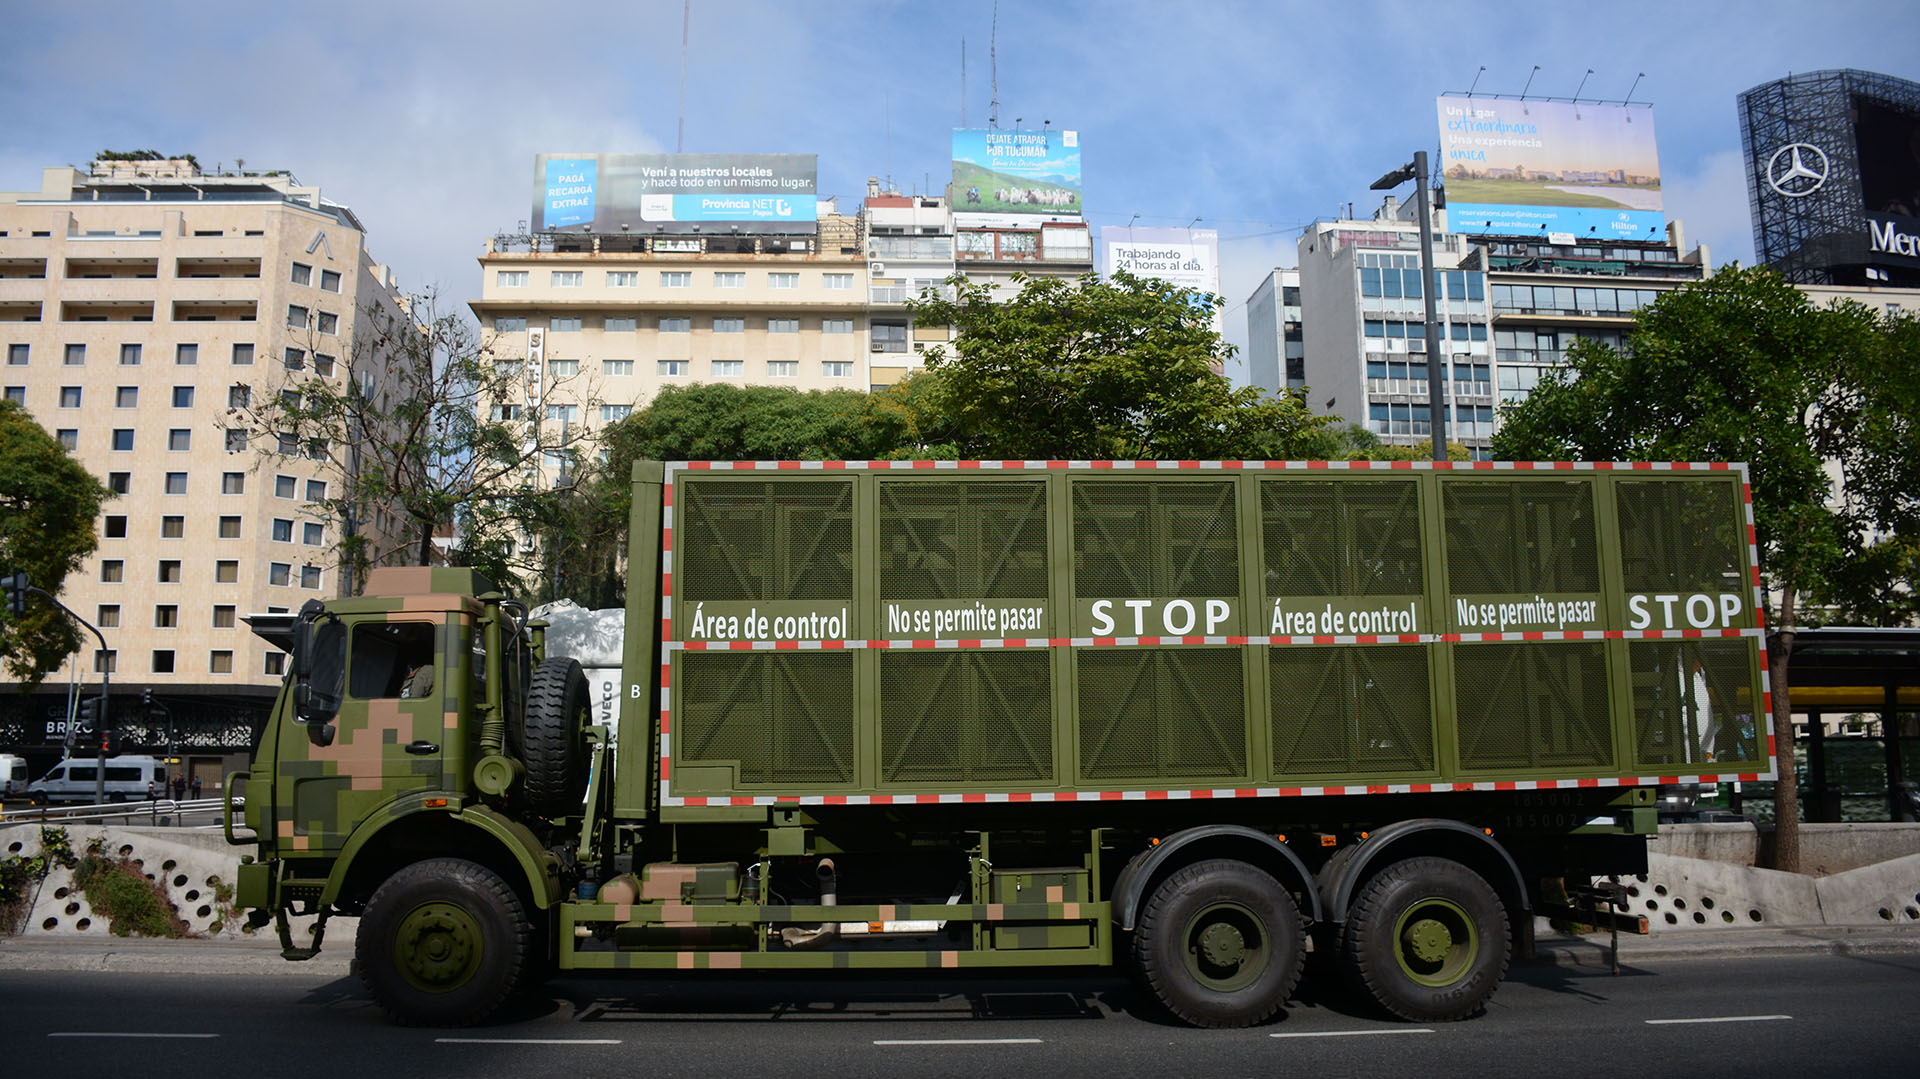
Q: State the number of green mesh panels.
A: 12